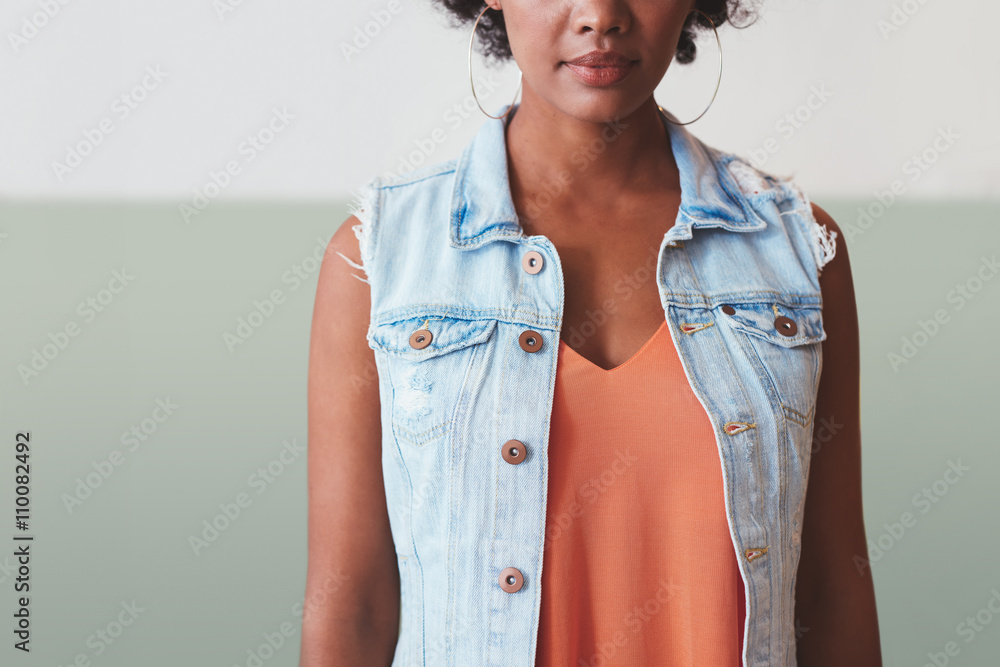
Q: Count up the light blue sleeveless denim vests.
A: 1